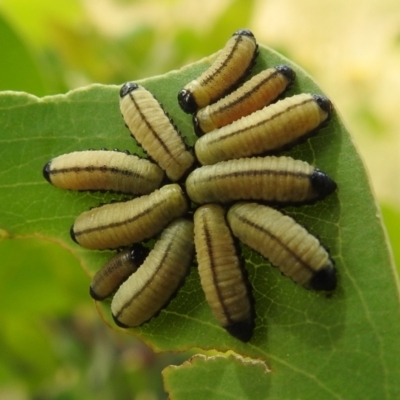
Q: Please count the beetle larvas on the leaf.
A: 11